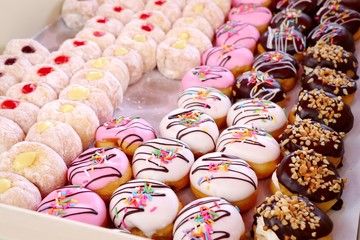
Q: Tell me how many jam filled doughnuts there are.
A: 14